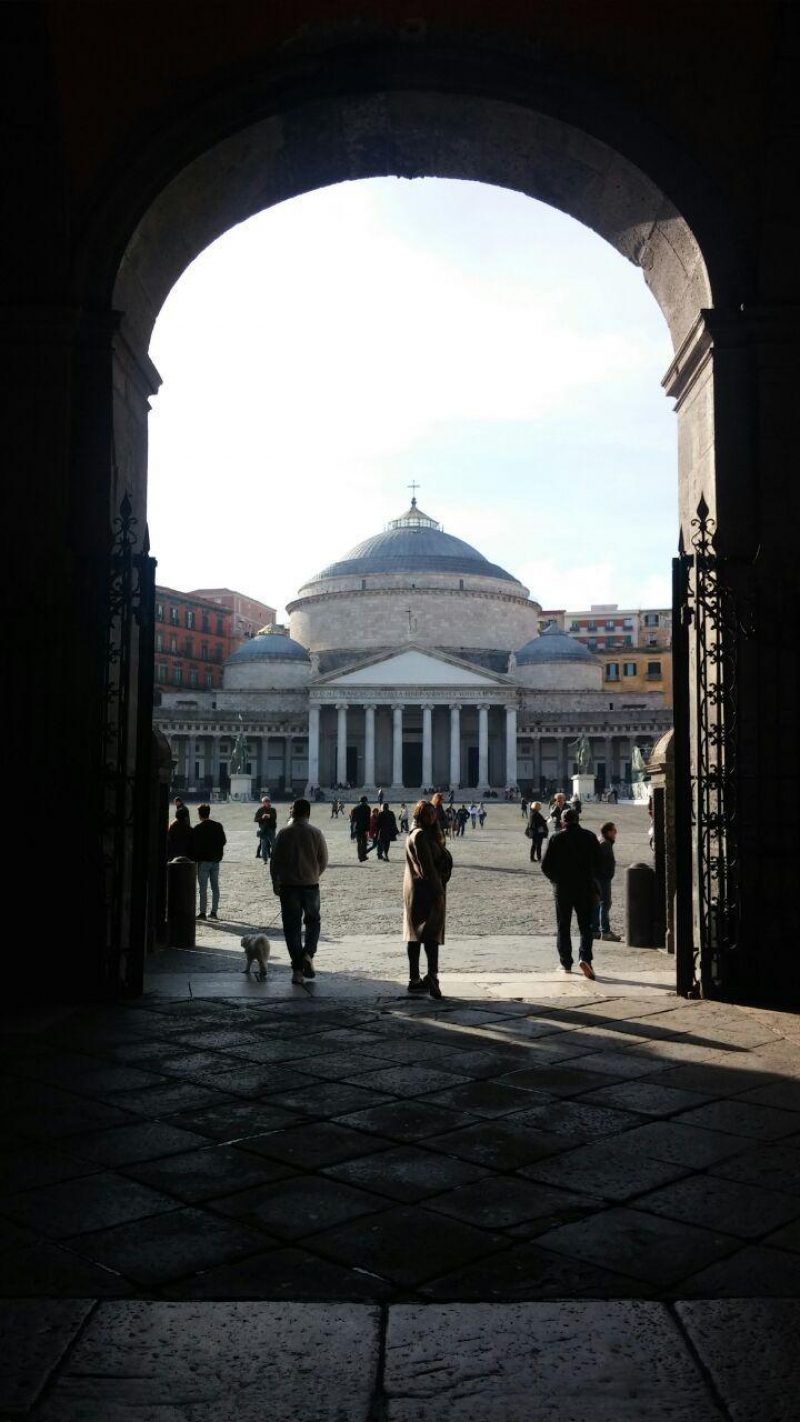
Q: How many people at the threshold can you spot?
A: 3